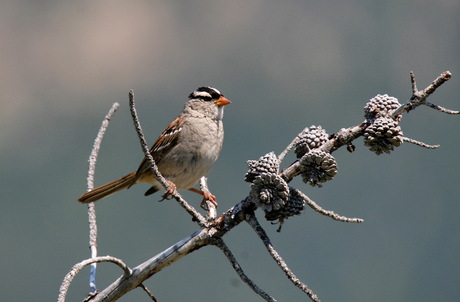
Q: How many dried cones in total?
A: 7